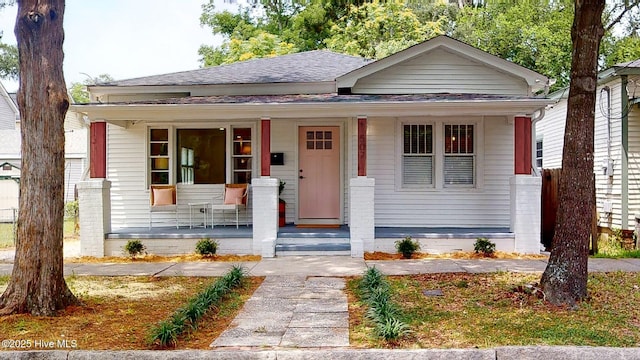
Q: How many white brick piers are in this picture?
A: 4